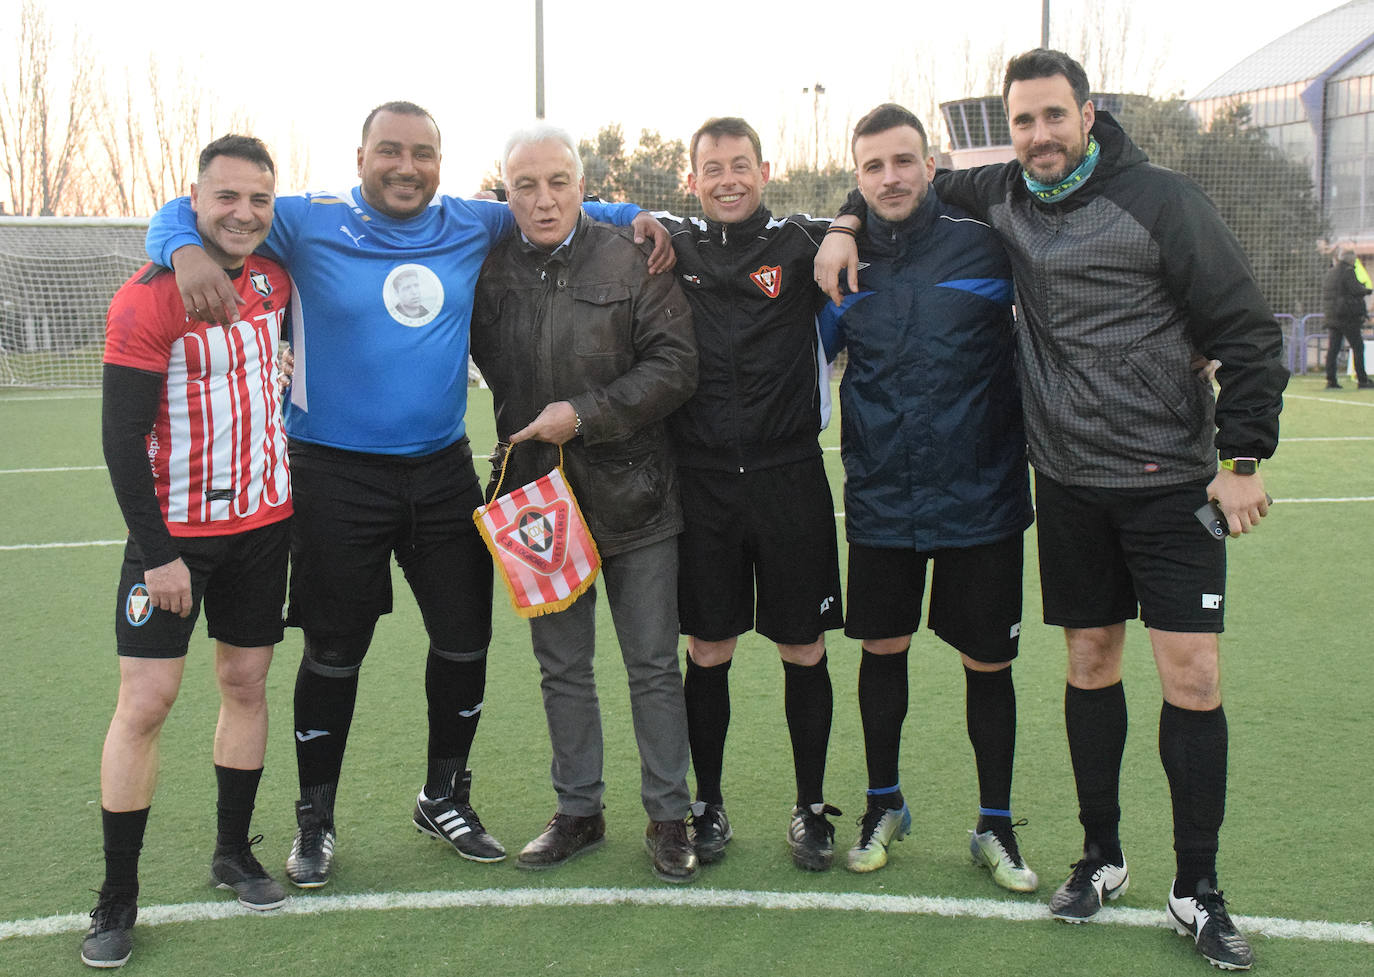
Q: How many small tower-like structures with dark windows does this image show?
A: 1